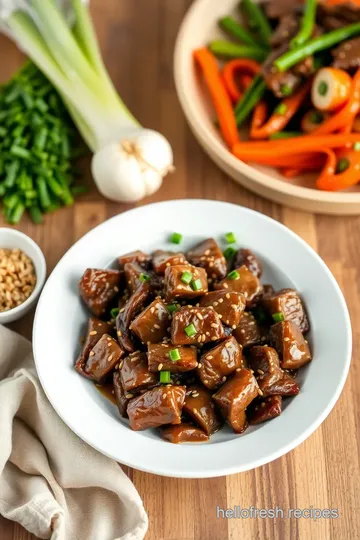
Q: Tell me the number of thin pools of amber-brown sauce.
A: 1